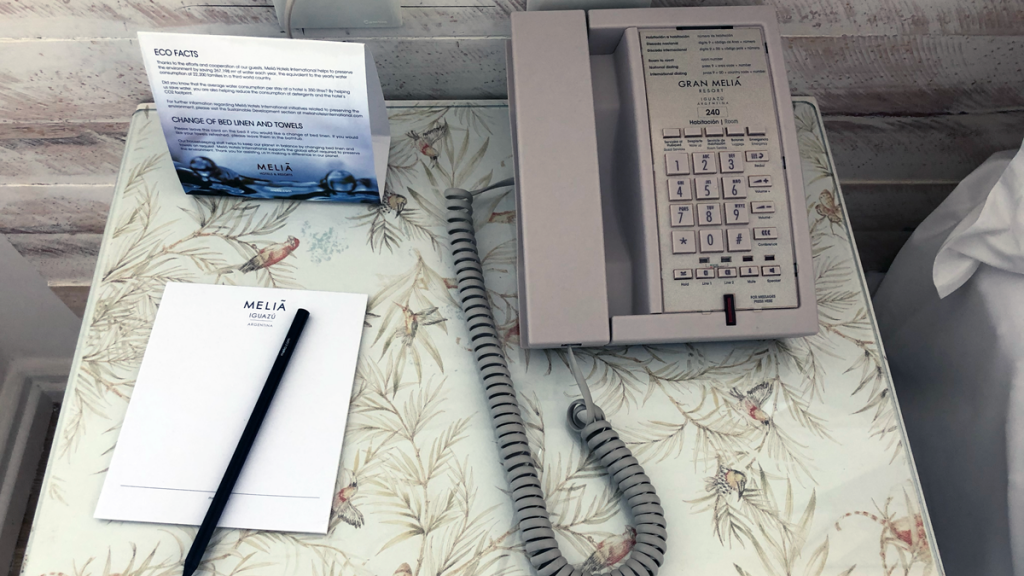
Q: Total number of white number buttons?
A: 10